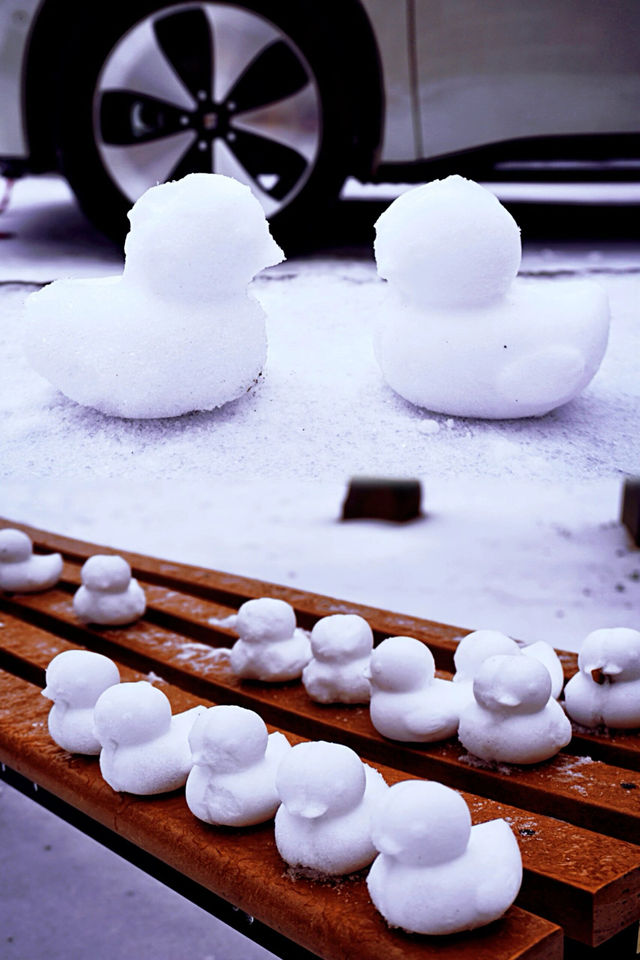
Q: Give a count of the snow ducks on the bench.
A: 13